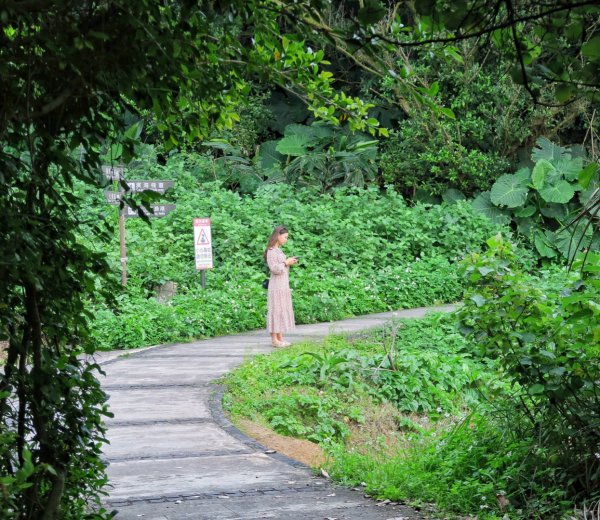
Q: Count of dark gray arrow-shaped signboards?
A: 4